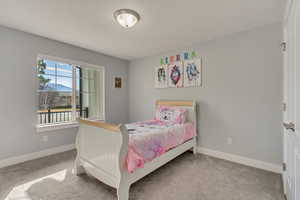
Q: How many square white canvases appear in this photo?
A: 3